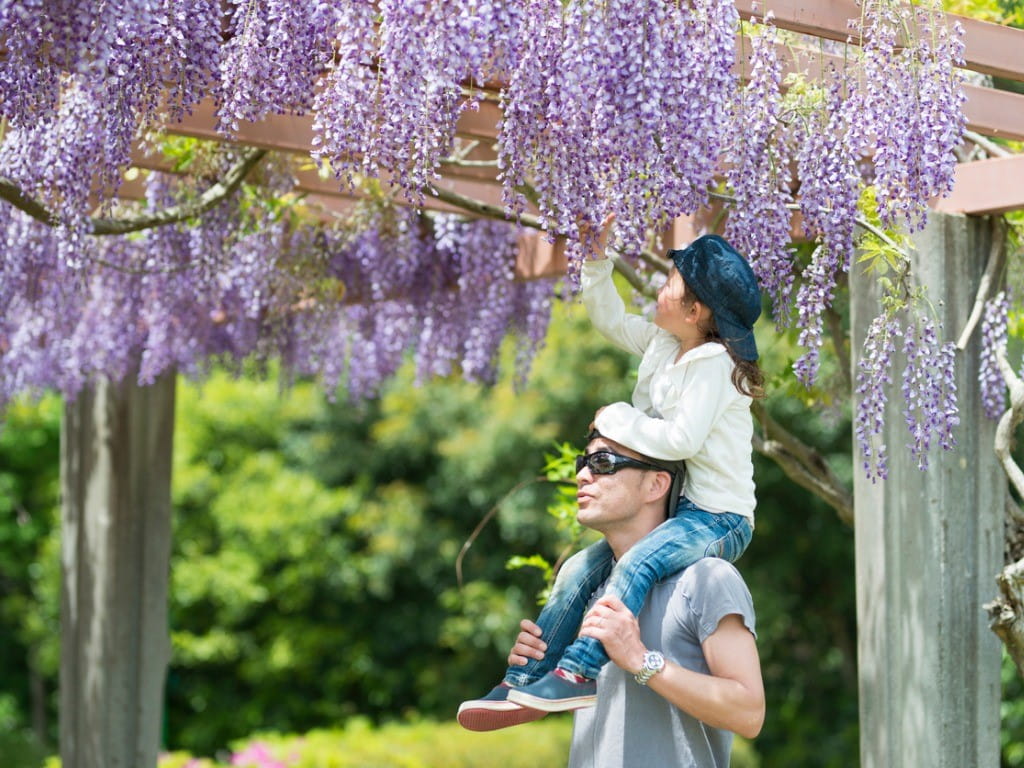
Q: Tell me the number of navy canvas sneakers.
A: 2